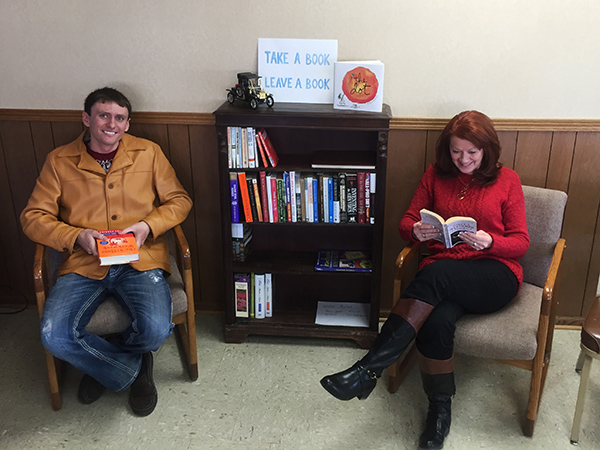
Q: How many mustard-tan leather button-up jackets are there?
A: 1